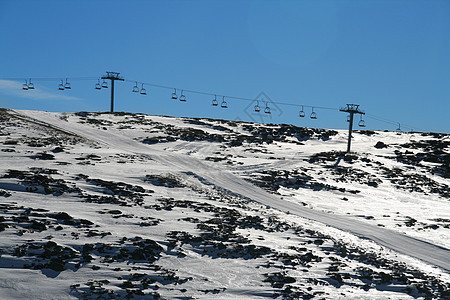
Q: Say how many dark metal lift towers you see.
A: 2